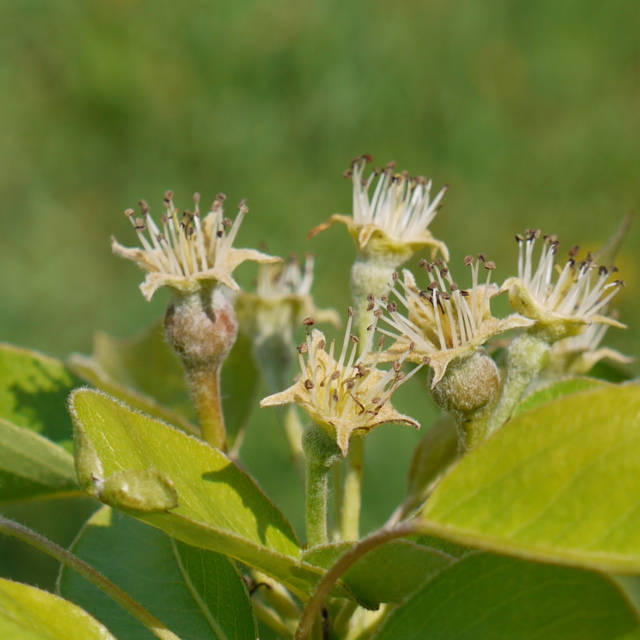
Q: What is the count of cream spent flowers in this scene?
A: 7